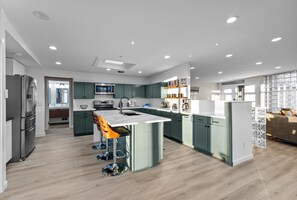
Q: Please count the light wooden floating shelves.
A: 2